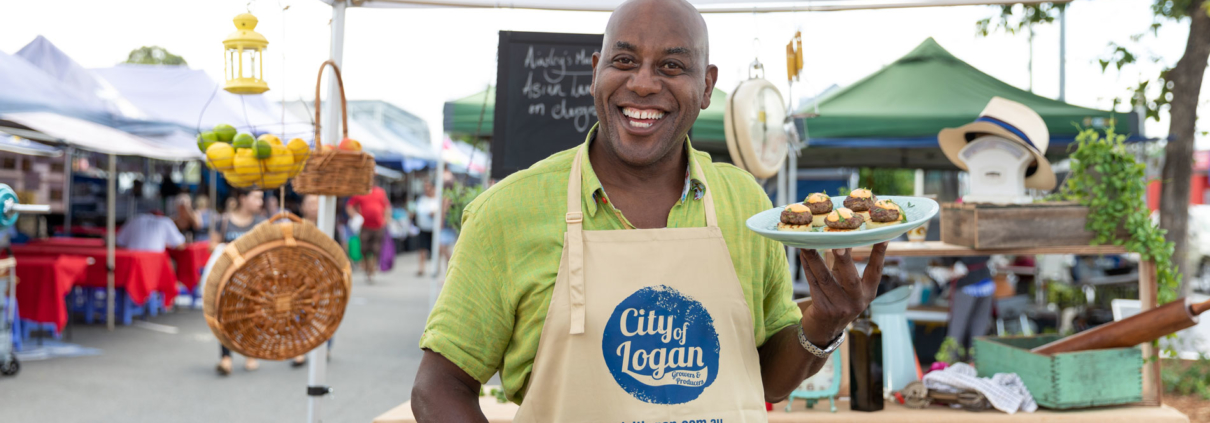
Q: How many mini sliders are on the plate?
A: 5